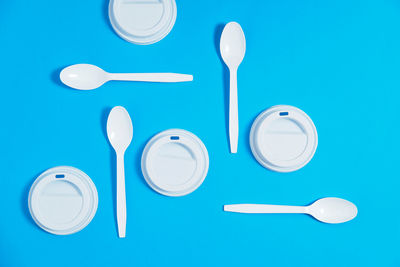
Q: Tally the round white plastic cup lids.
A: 4